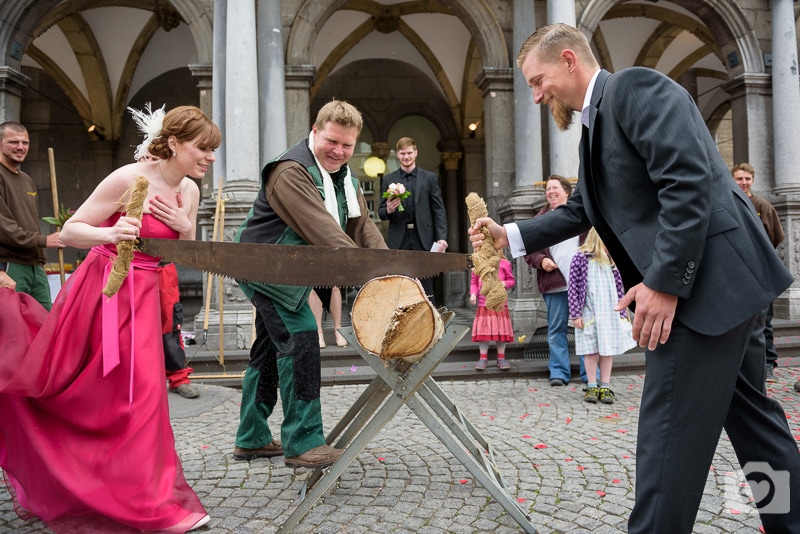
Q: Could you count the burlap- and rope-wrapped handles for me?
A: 2